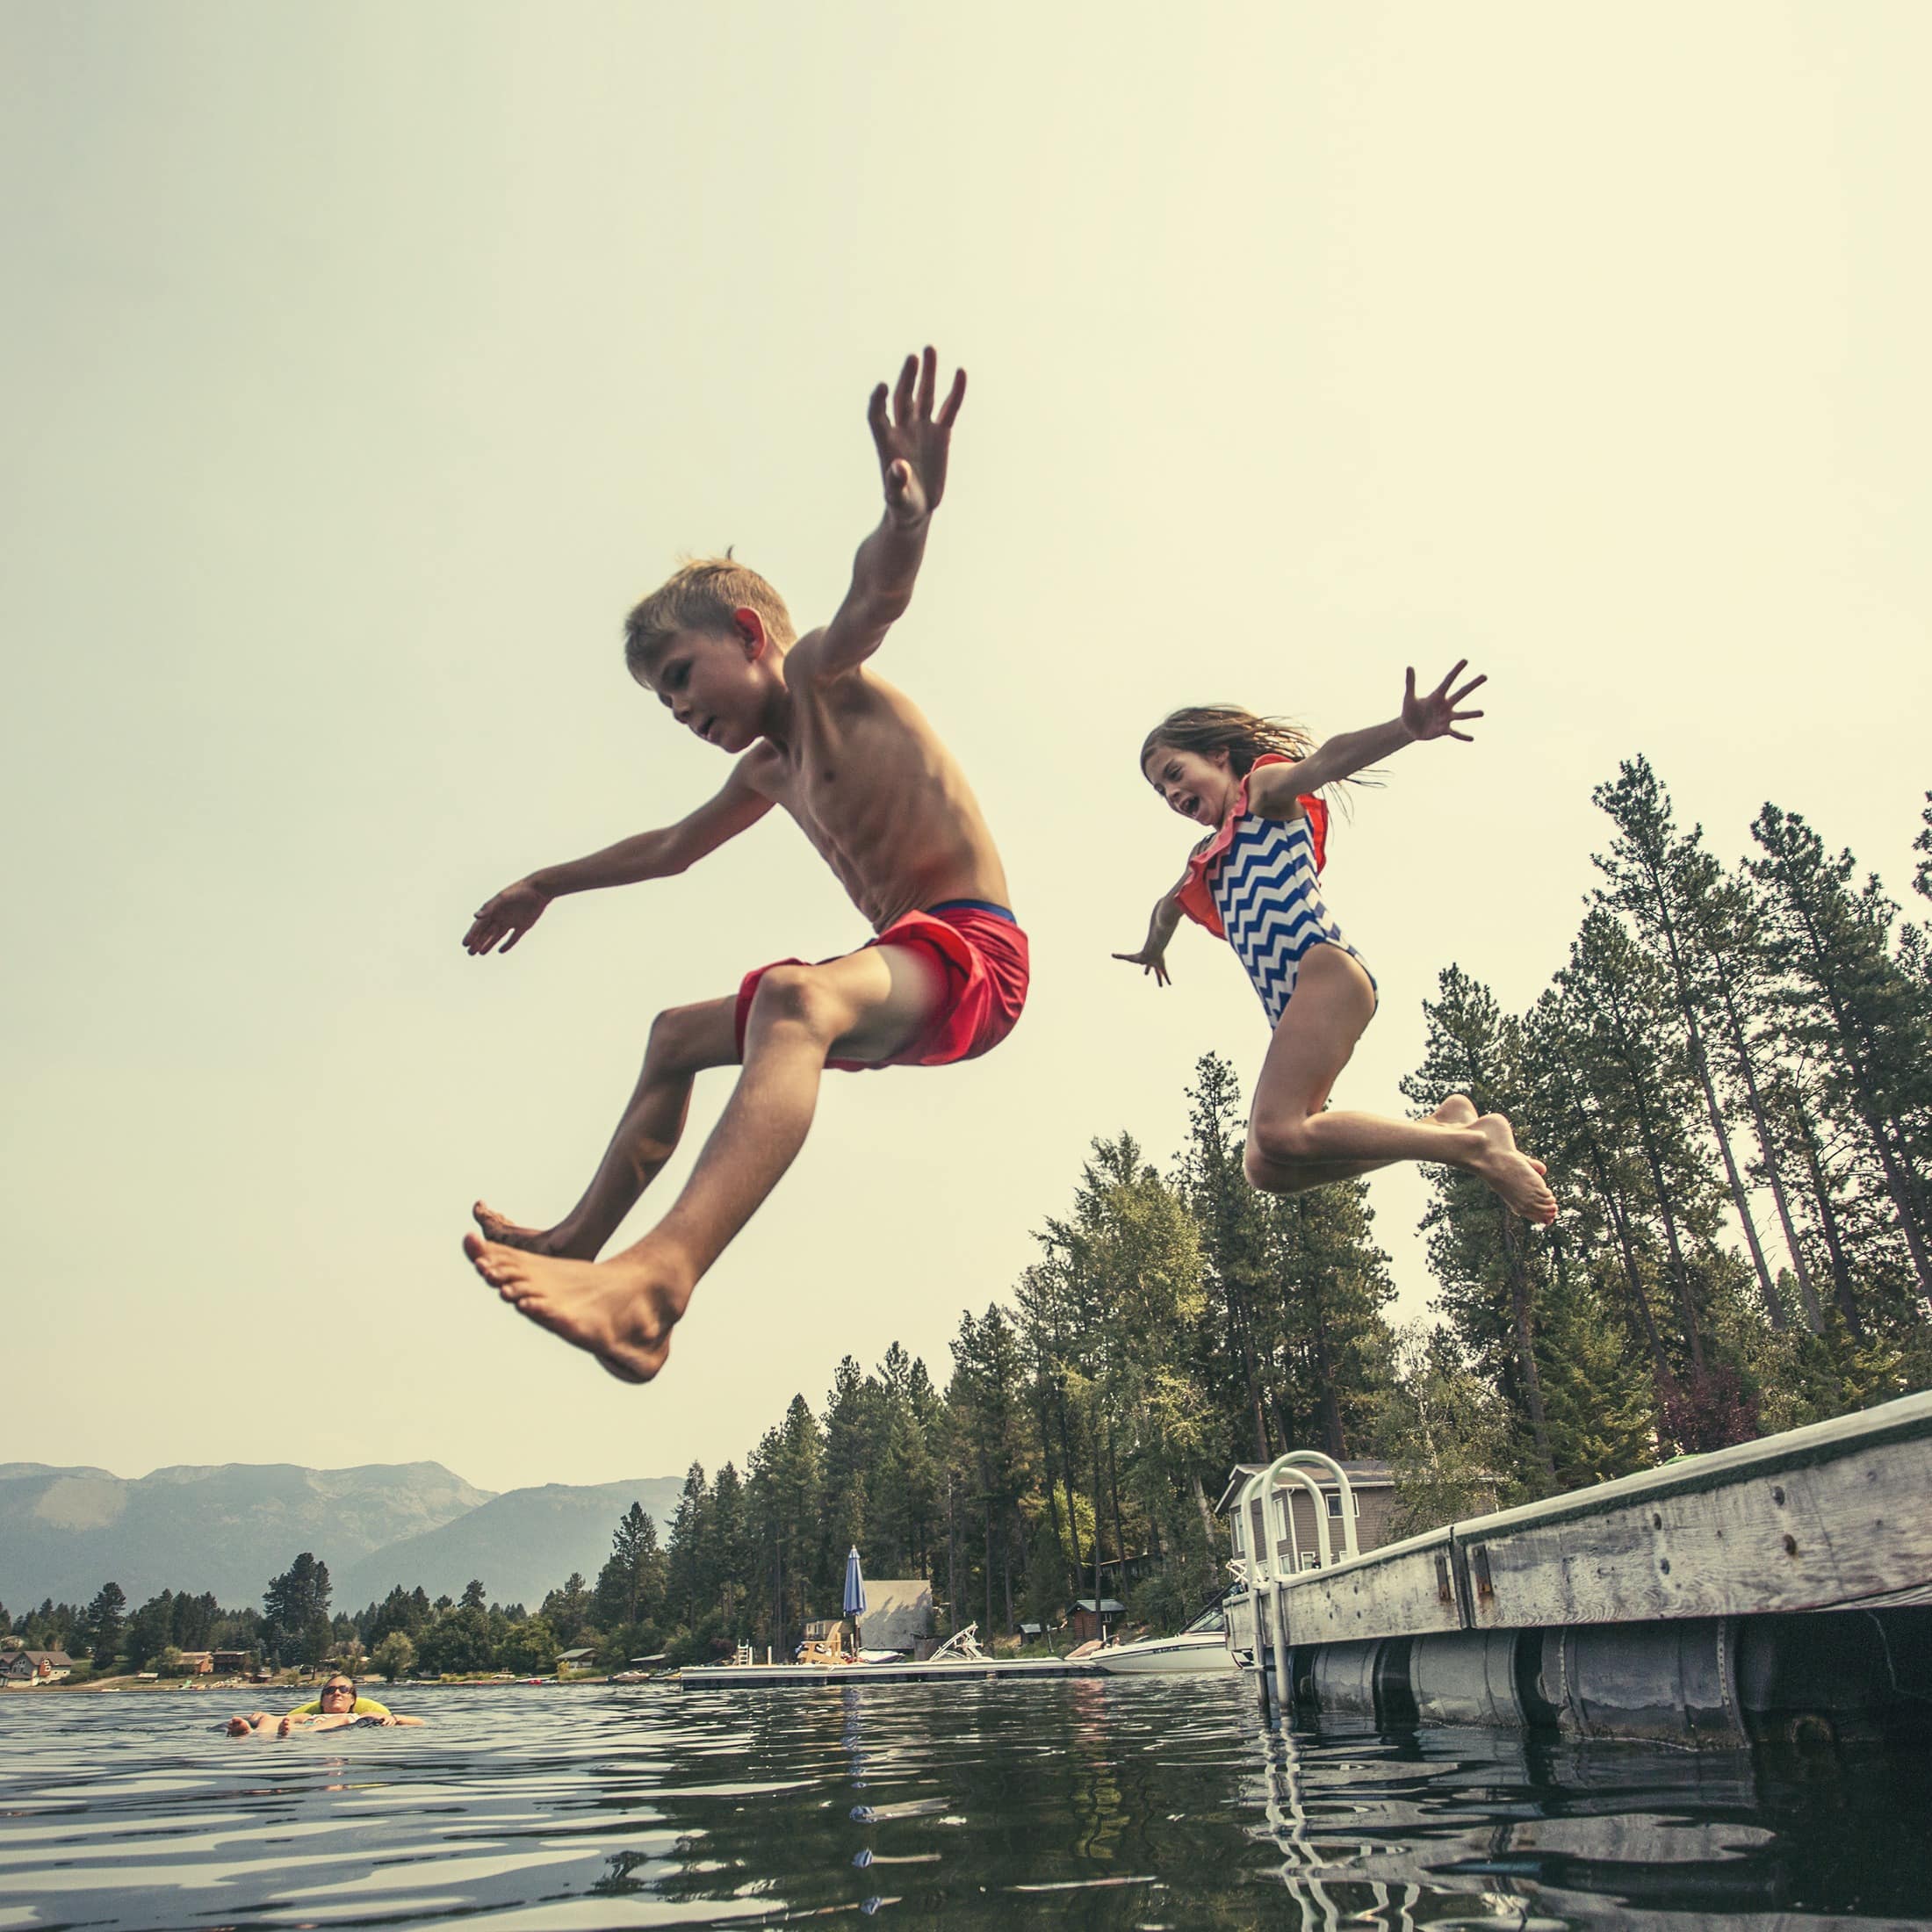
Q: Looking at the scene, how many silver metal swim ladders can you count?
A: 1